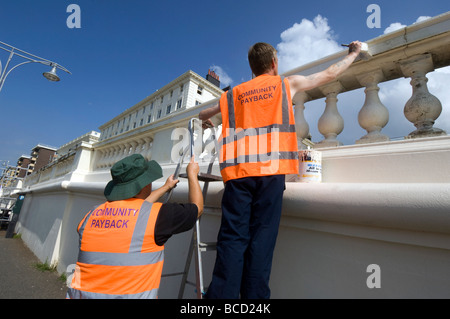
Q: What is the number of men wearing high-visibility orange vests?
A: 2